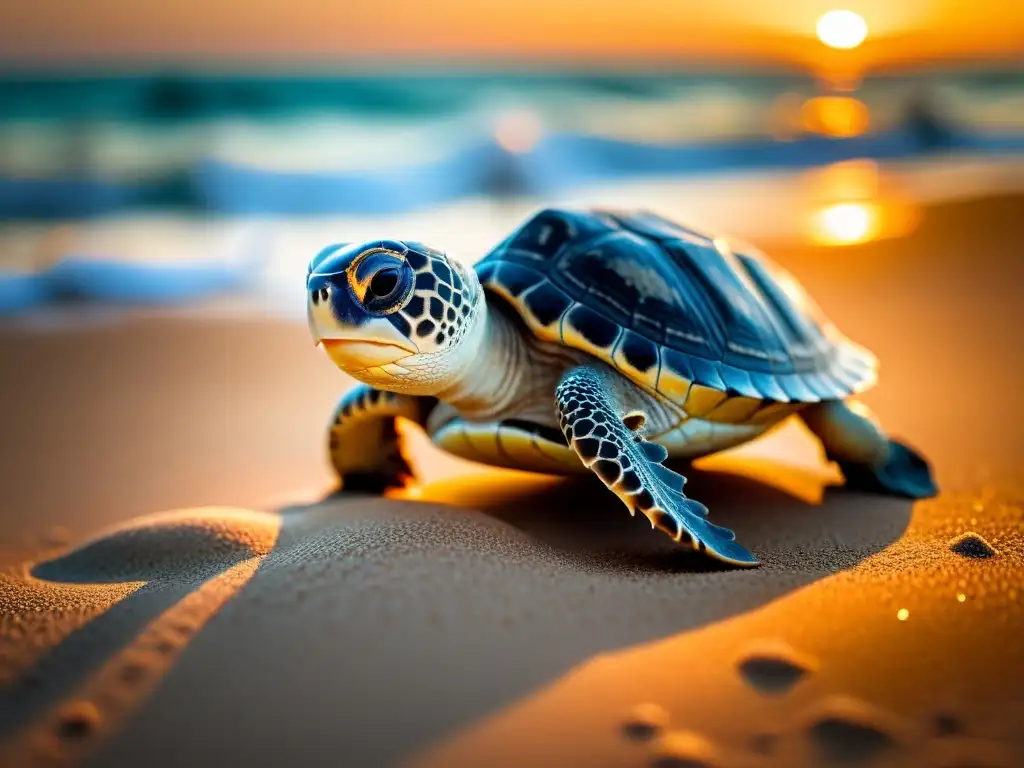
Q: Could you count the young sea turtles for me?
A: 1